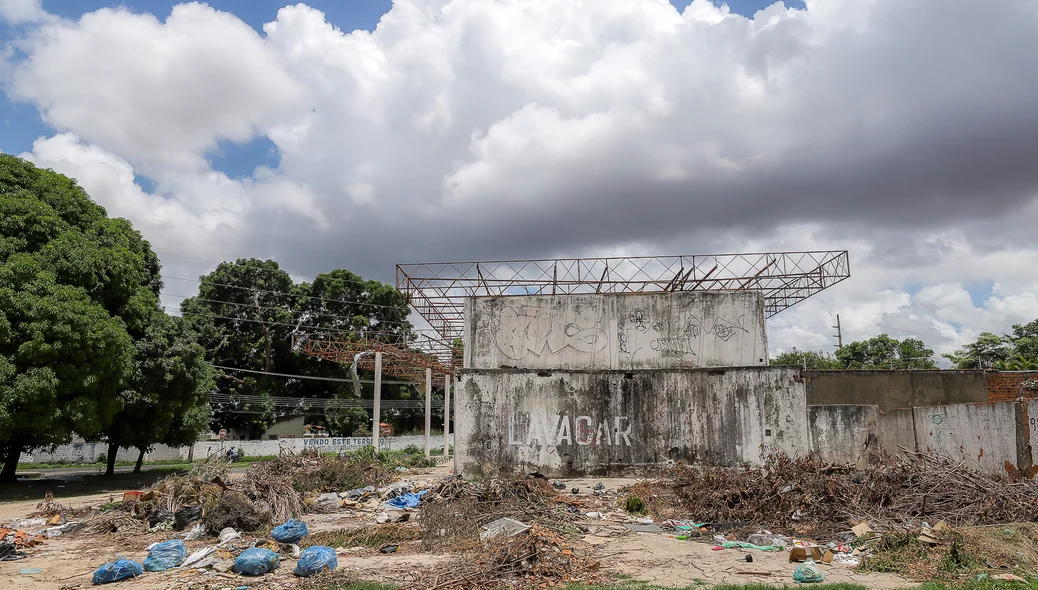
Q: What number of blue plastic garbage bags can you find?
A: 5